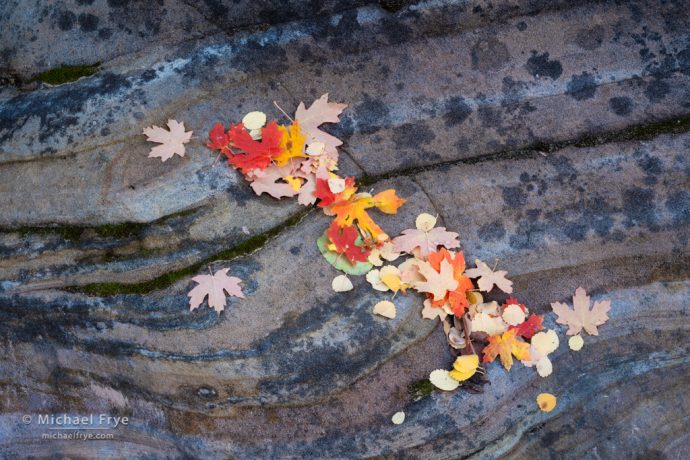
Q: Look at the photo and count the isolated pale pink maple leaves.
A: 3